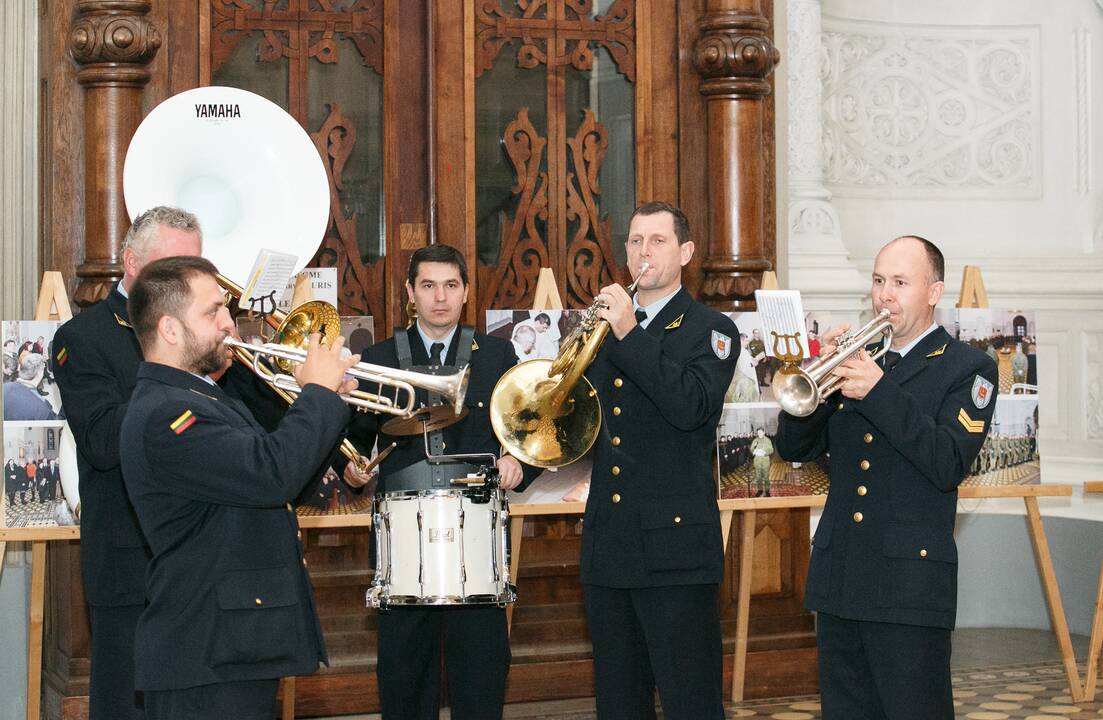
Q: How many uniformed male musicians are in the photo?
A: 5